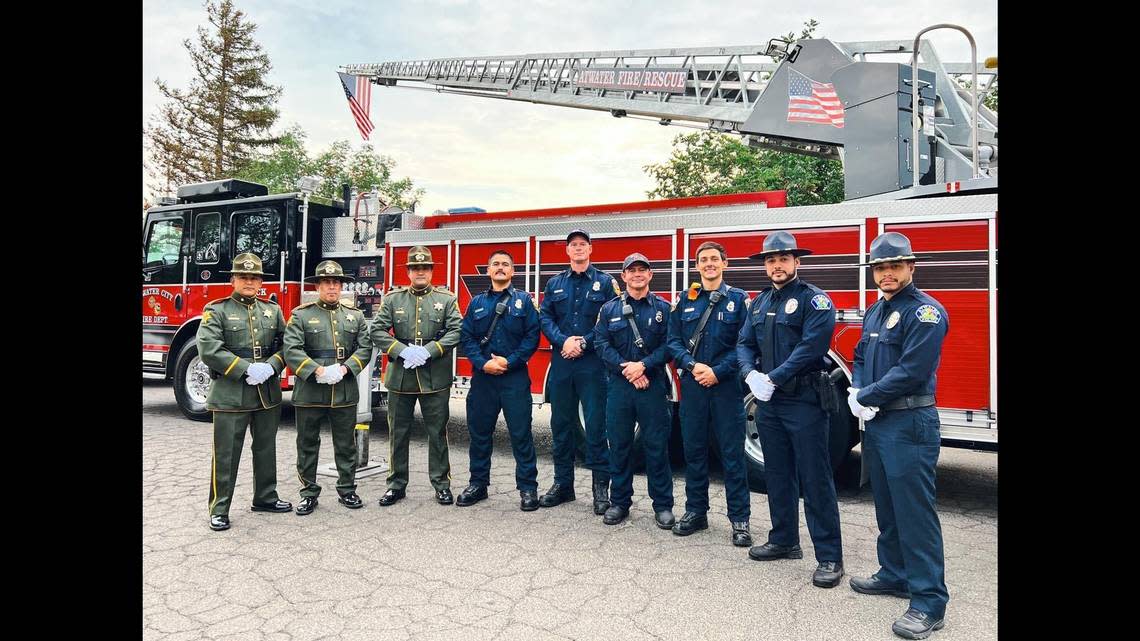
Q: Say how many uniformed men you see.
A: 9